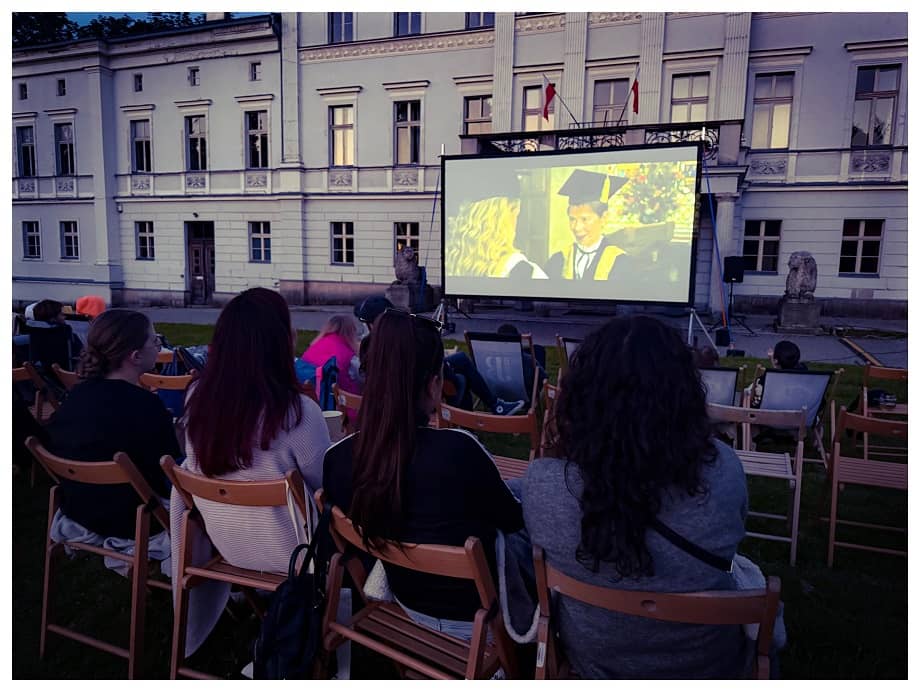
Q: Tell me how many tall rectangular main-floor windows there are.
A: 13